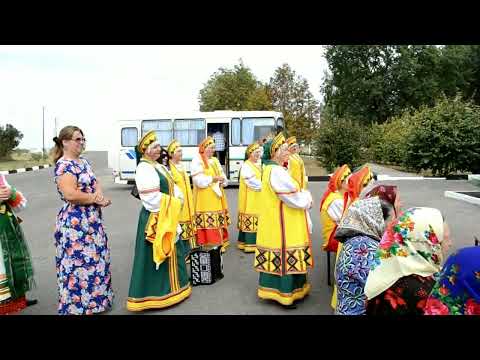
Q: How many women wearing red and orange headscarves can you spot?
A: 3